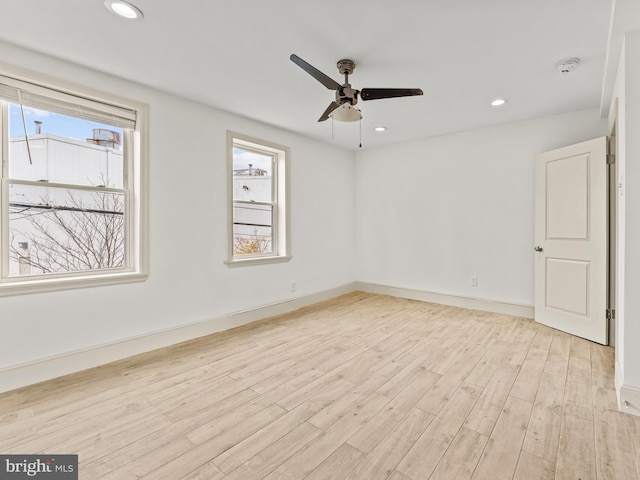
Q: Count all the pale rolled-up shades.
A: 1